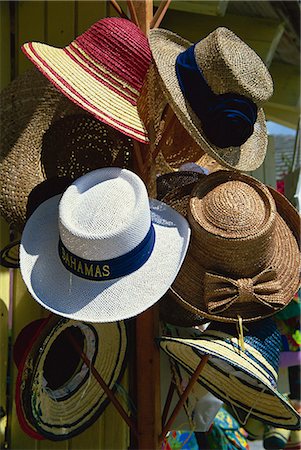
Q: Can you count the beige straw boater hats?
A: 1